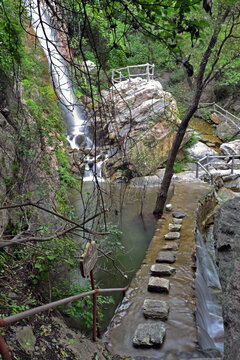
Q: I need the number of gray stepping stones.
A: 11